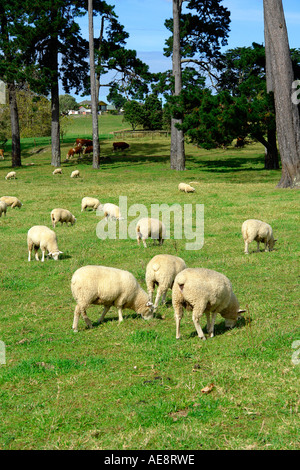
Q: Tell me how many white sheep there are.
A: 15